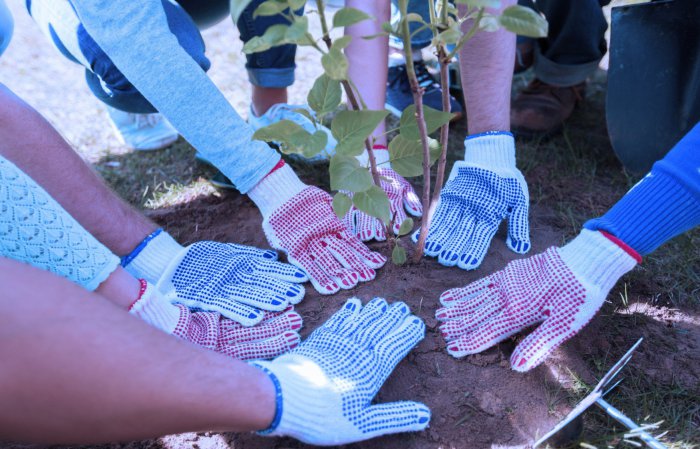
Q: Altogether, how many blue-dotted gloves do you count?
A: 3